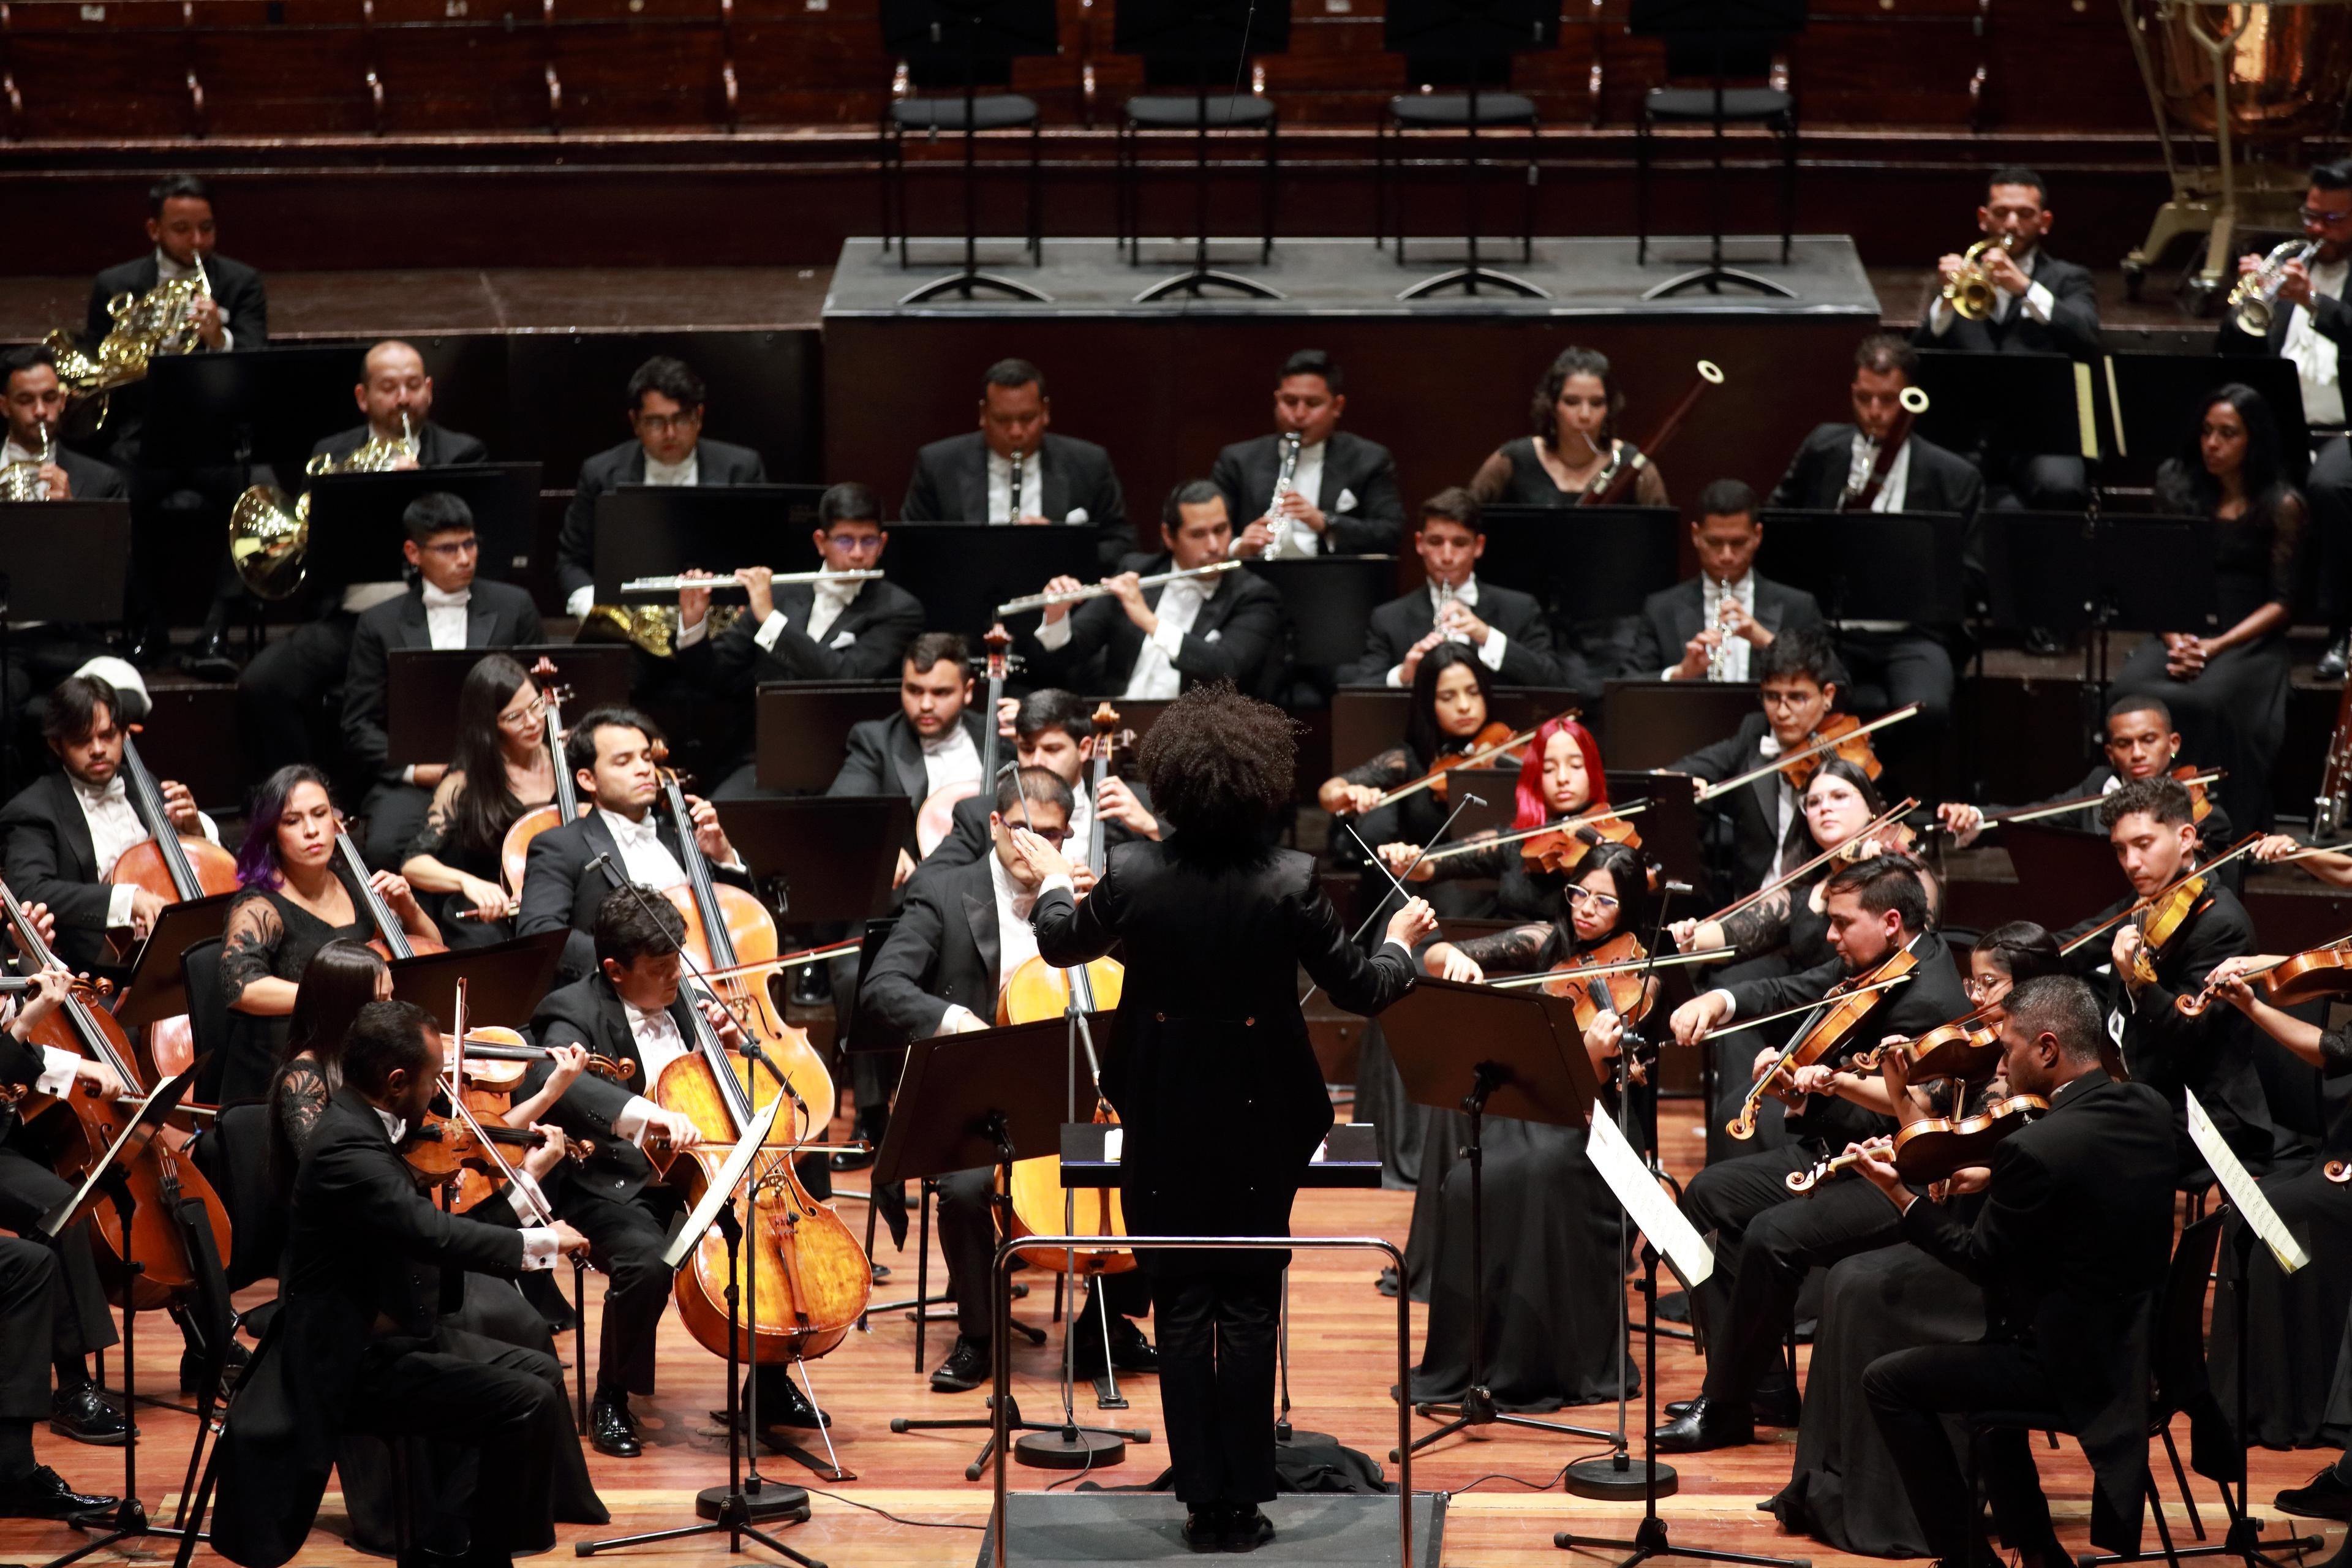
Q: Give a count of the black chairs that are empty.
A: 4